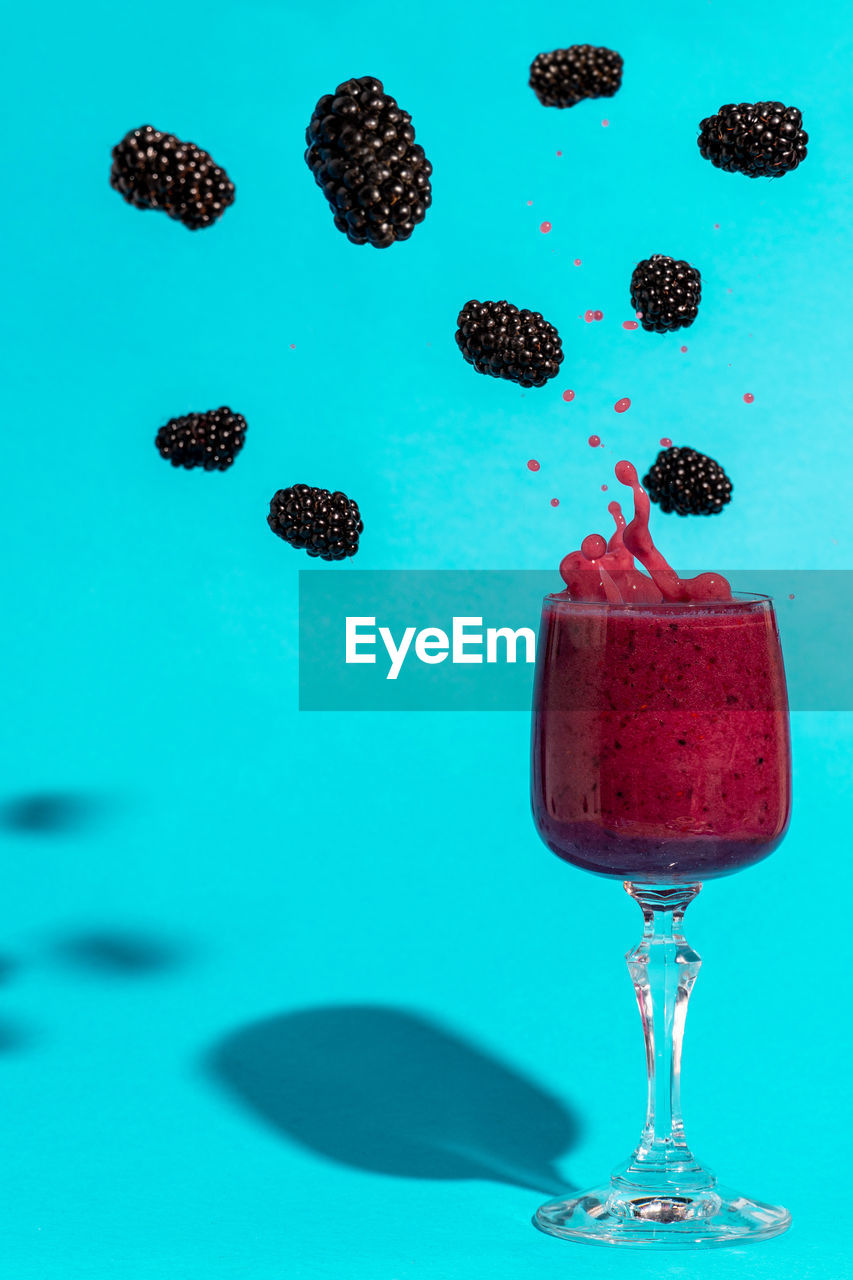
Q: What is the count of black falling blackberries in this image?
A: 9